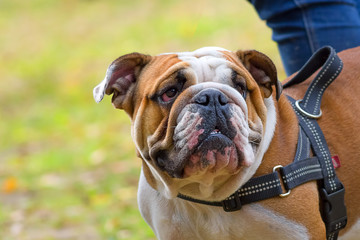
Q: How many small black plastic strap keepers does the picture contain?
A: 1